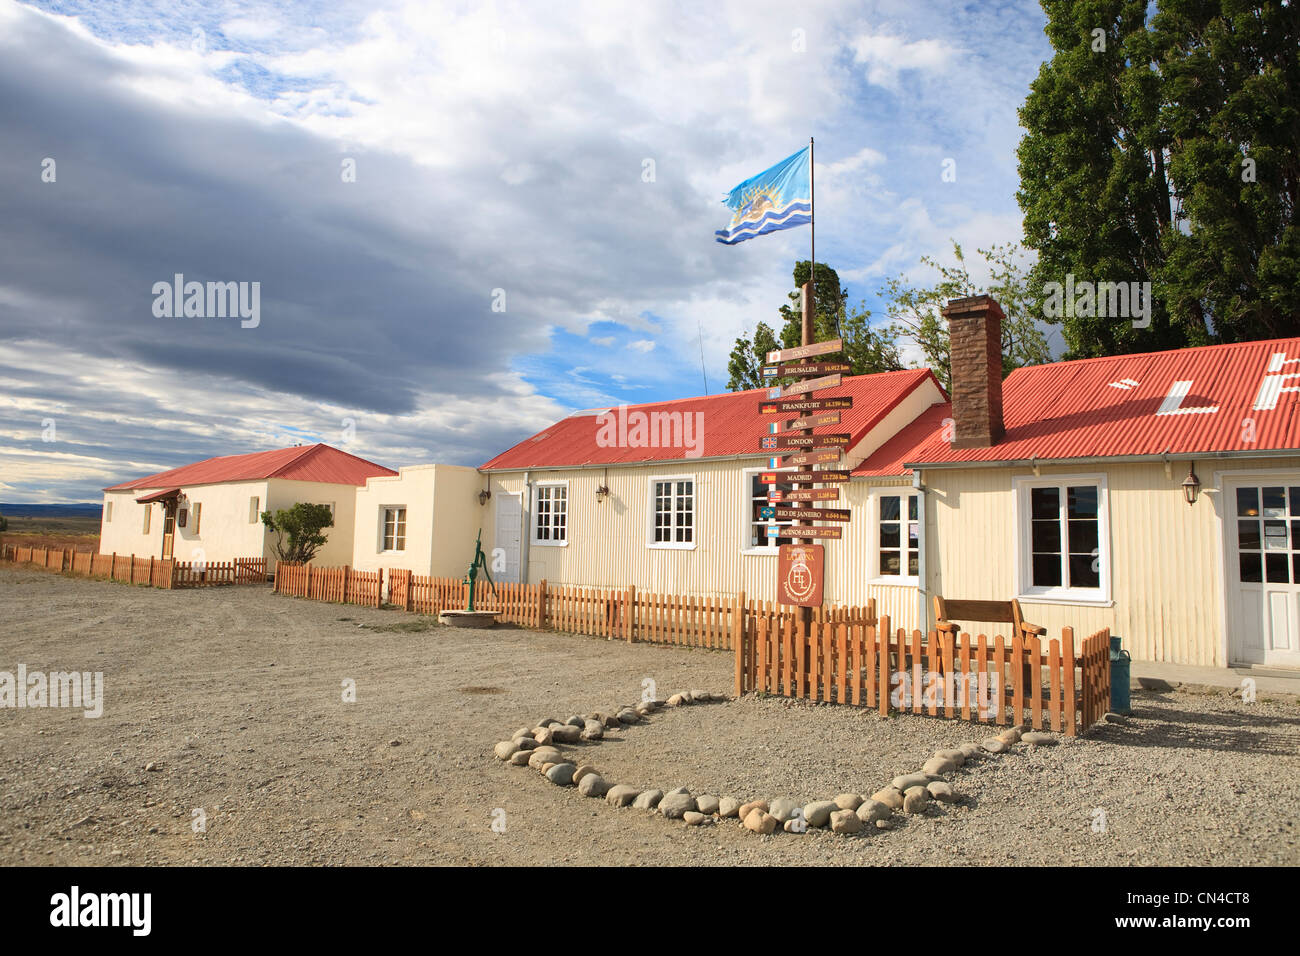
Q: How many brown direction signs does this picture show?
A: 11